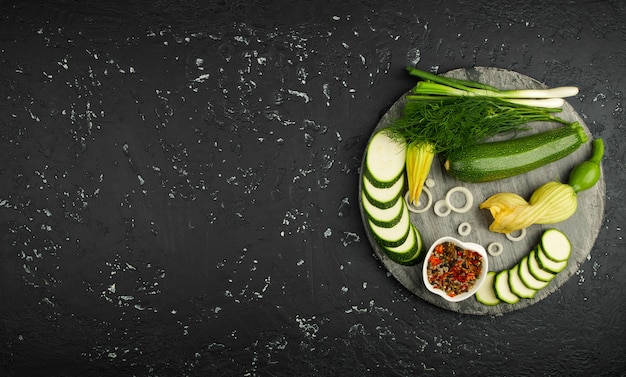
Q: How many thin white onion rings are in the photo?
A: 6